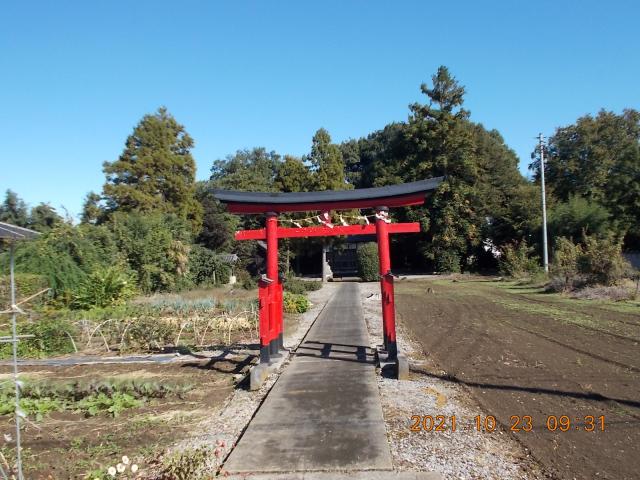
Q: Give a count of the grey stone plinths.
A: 2